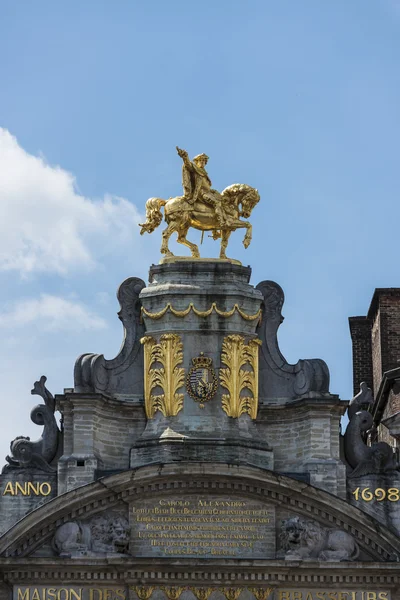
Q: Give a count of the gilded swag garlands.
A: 5